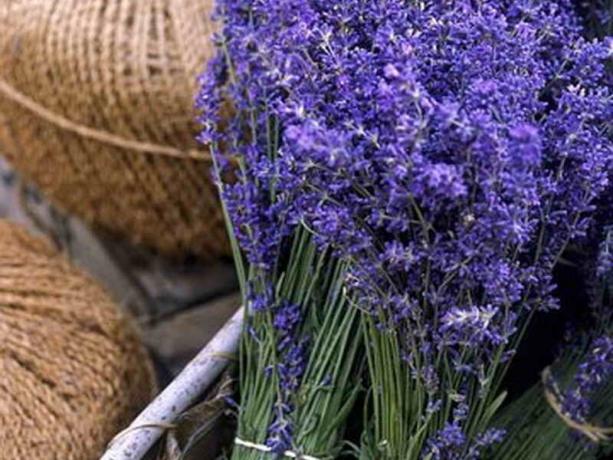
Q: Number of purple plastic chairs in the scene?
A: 0